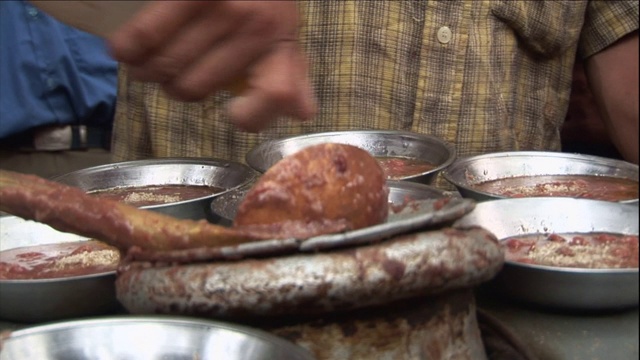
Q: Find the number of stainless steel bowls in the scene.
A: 7